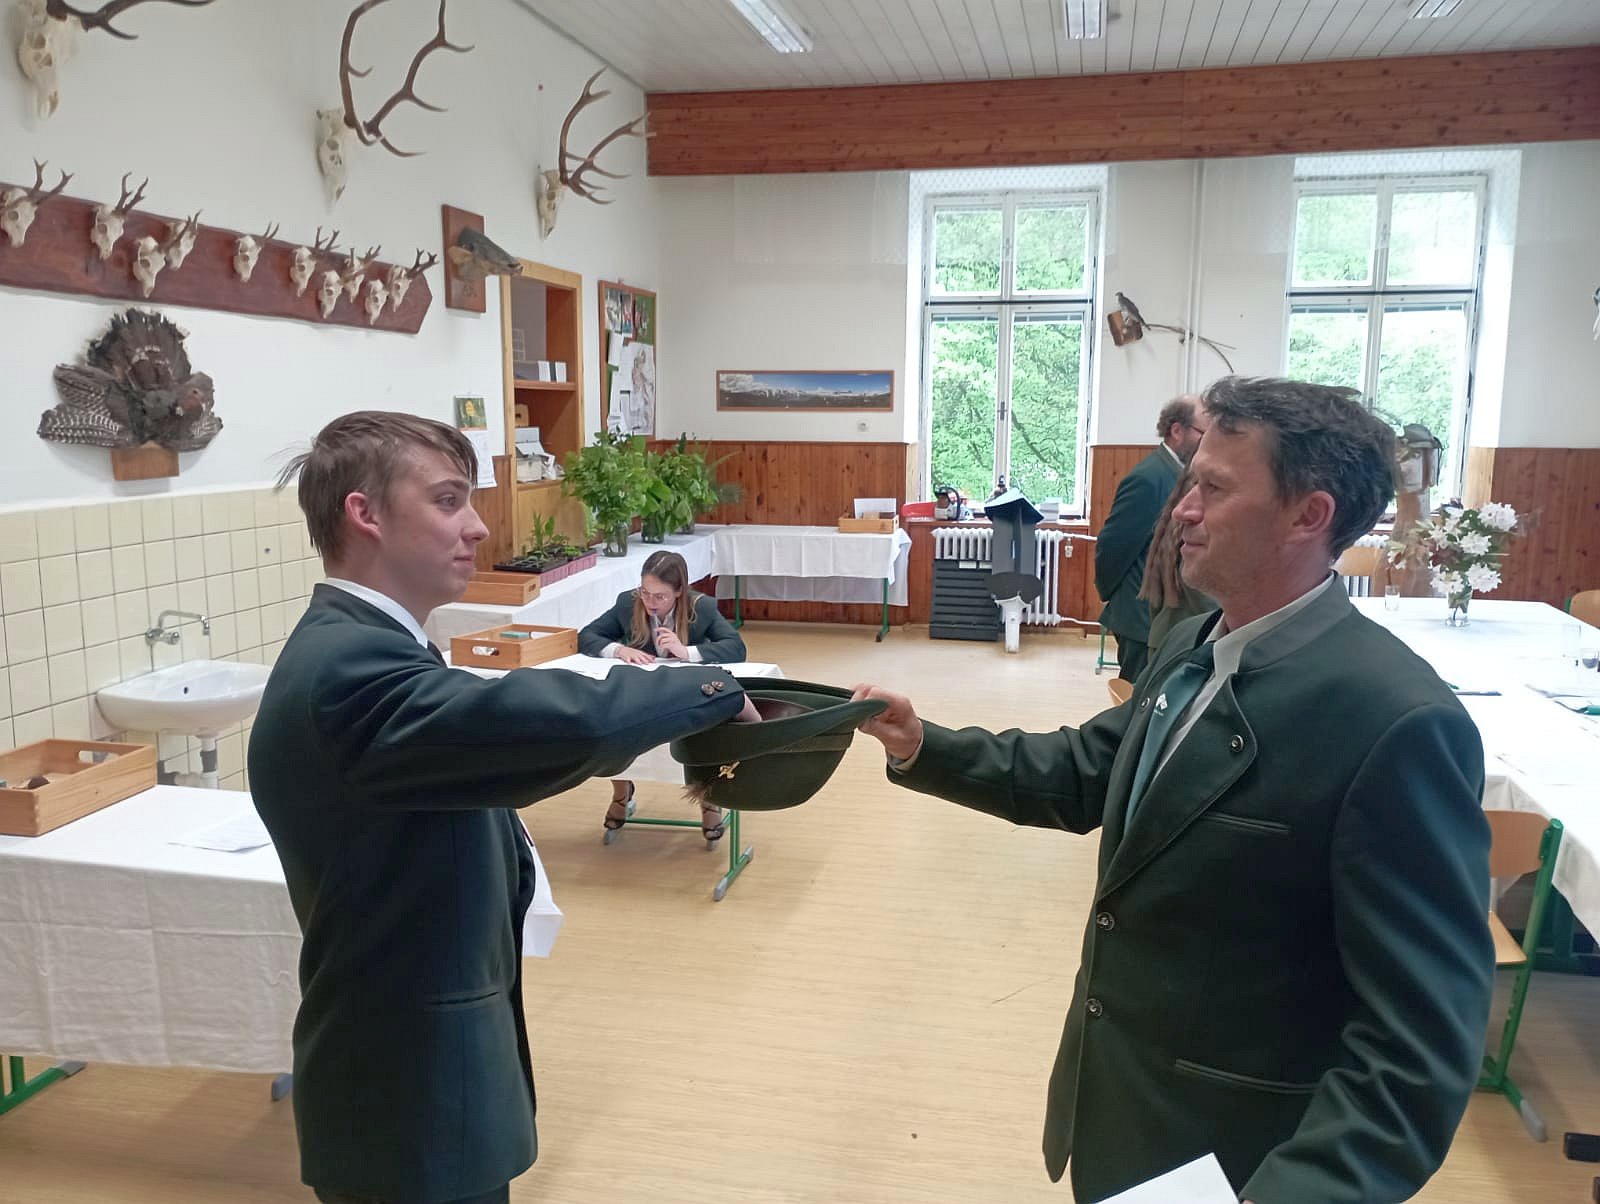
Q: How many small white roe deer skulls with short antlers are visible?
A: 10